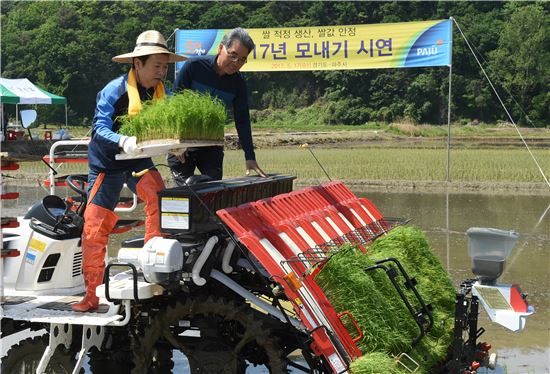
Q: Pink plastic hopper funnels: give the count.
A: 0